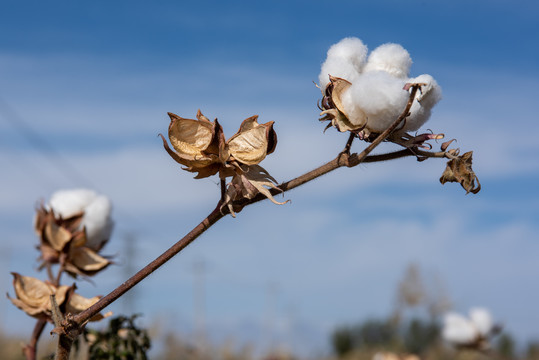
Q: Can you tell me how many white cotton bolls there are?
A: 3